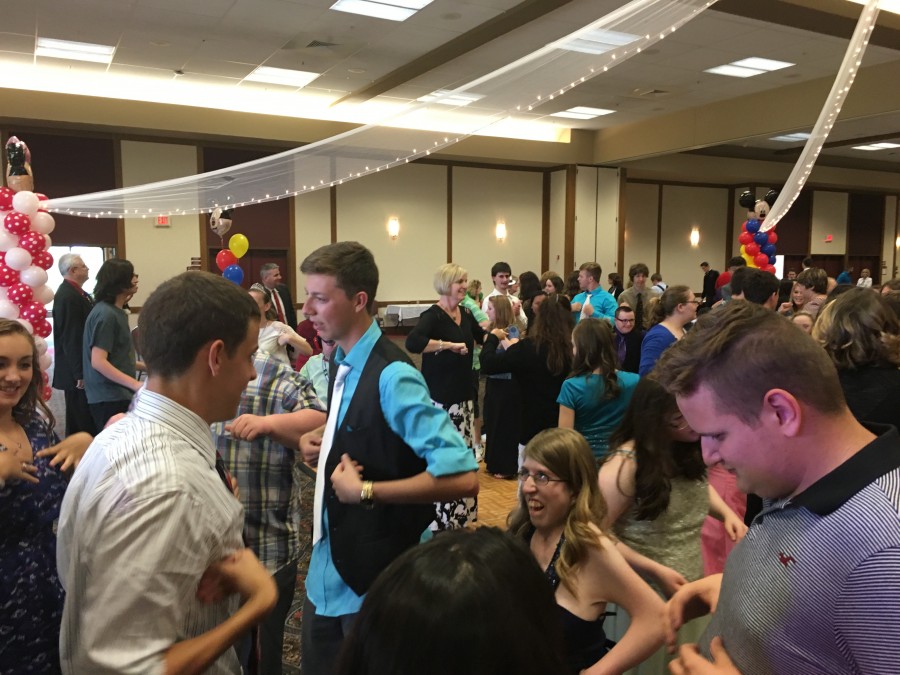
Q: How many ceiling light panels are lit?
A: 9